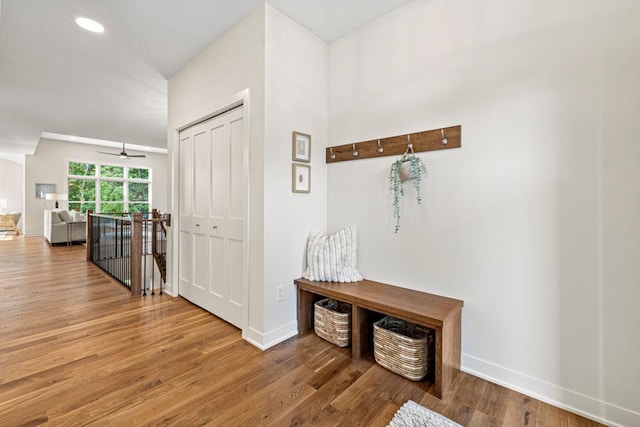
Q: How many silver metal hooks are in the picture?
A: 5